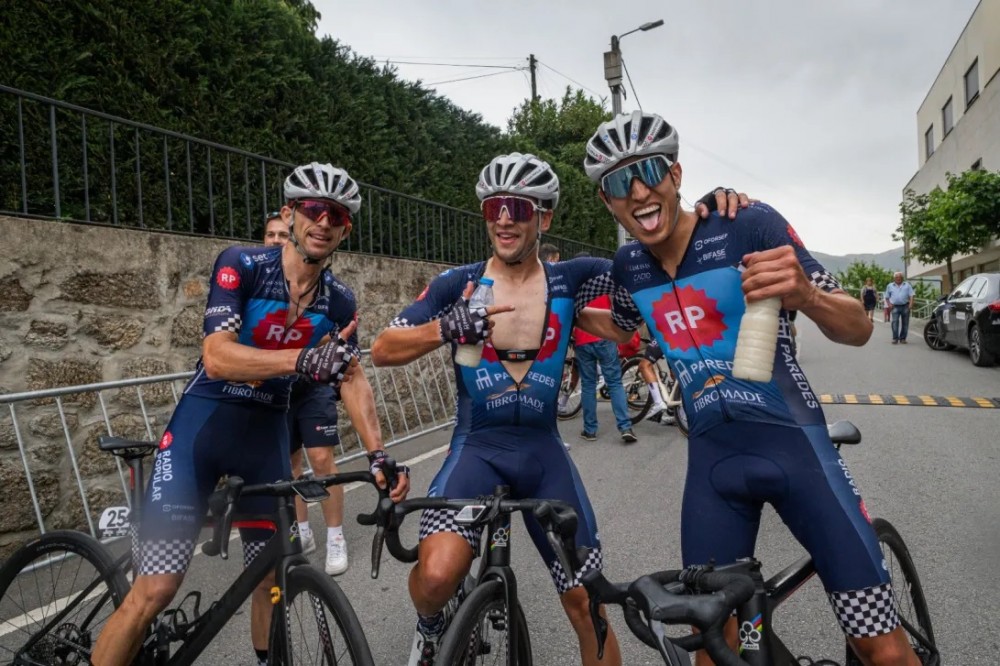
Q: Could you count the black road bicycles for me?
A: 3